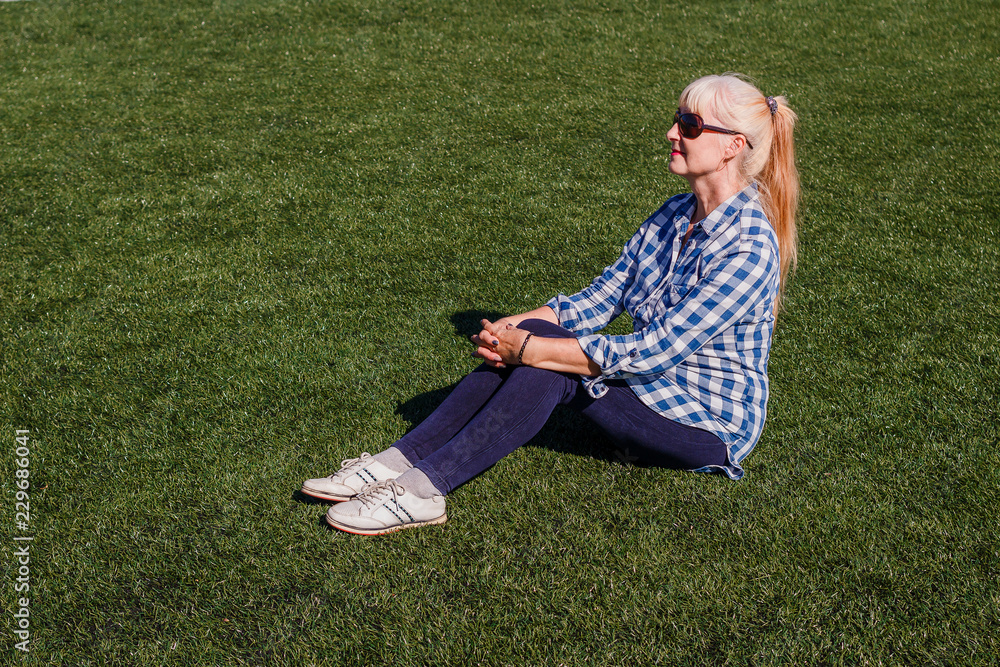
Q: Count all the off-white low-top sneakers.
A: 2